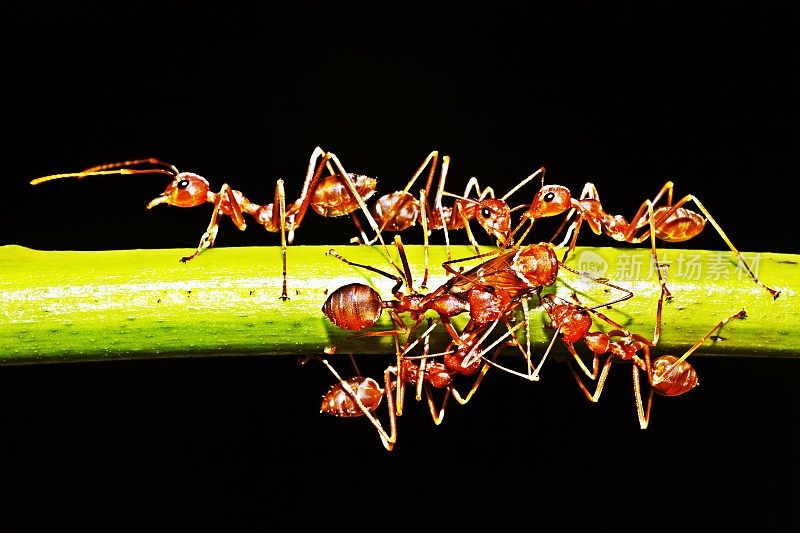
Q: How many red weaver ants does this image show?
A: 6